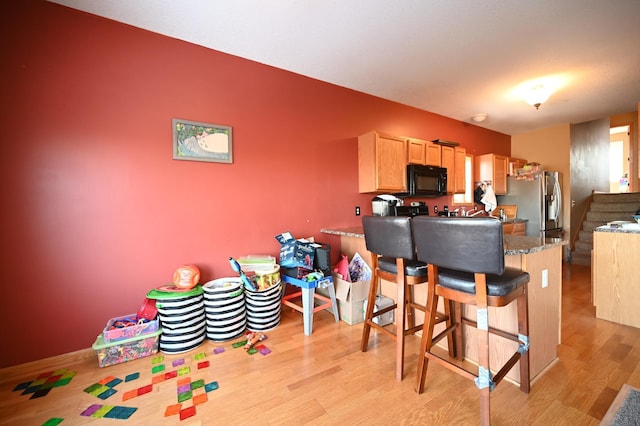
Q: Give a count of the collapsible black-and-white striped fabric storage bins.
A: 3